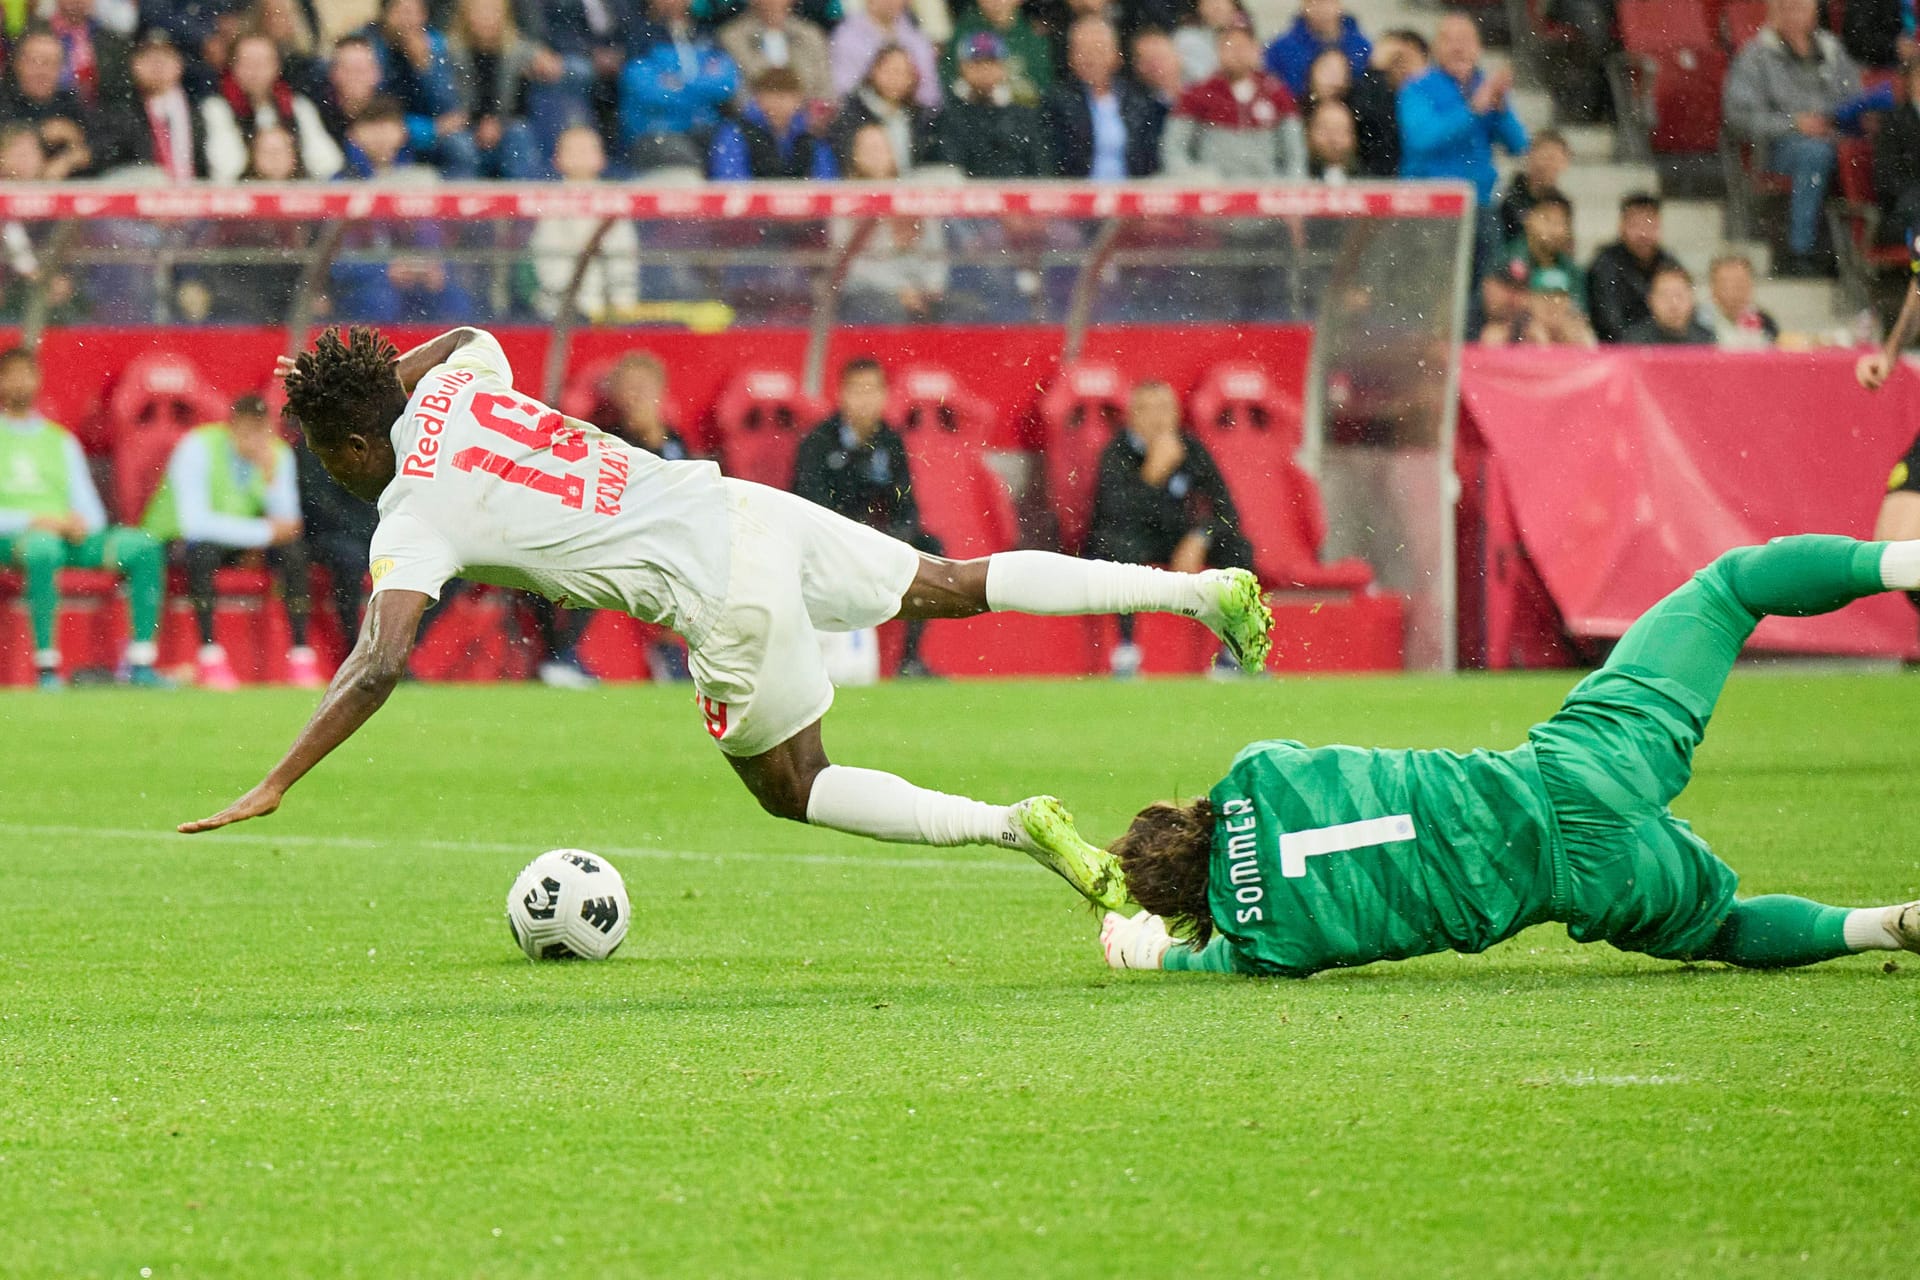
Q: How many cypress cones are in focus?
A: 0